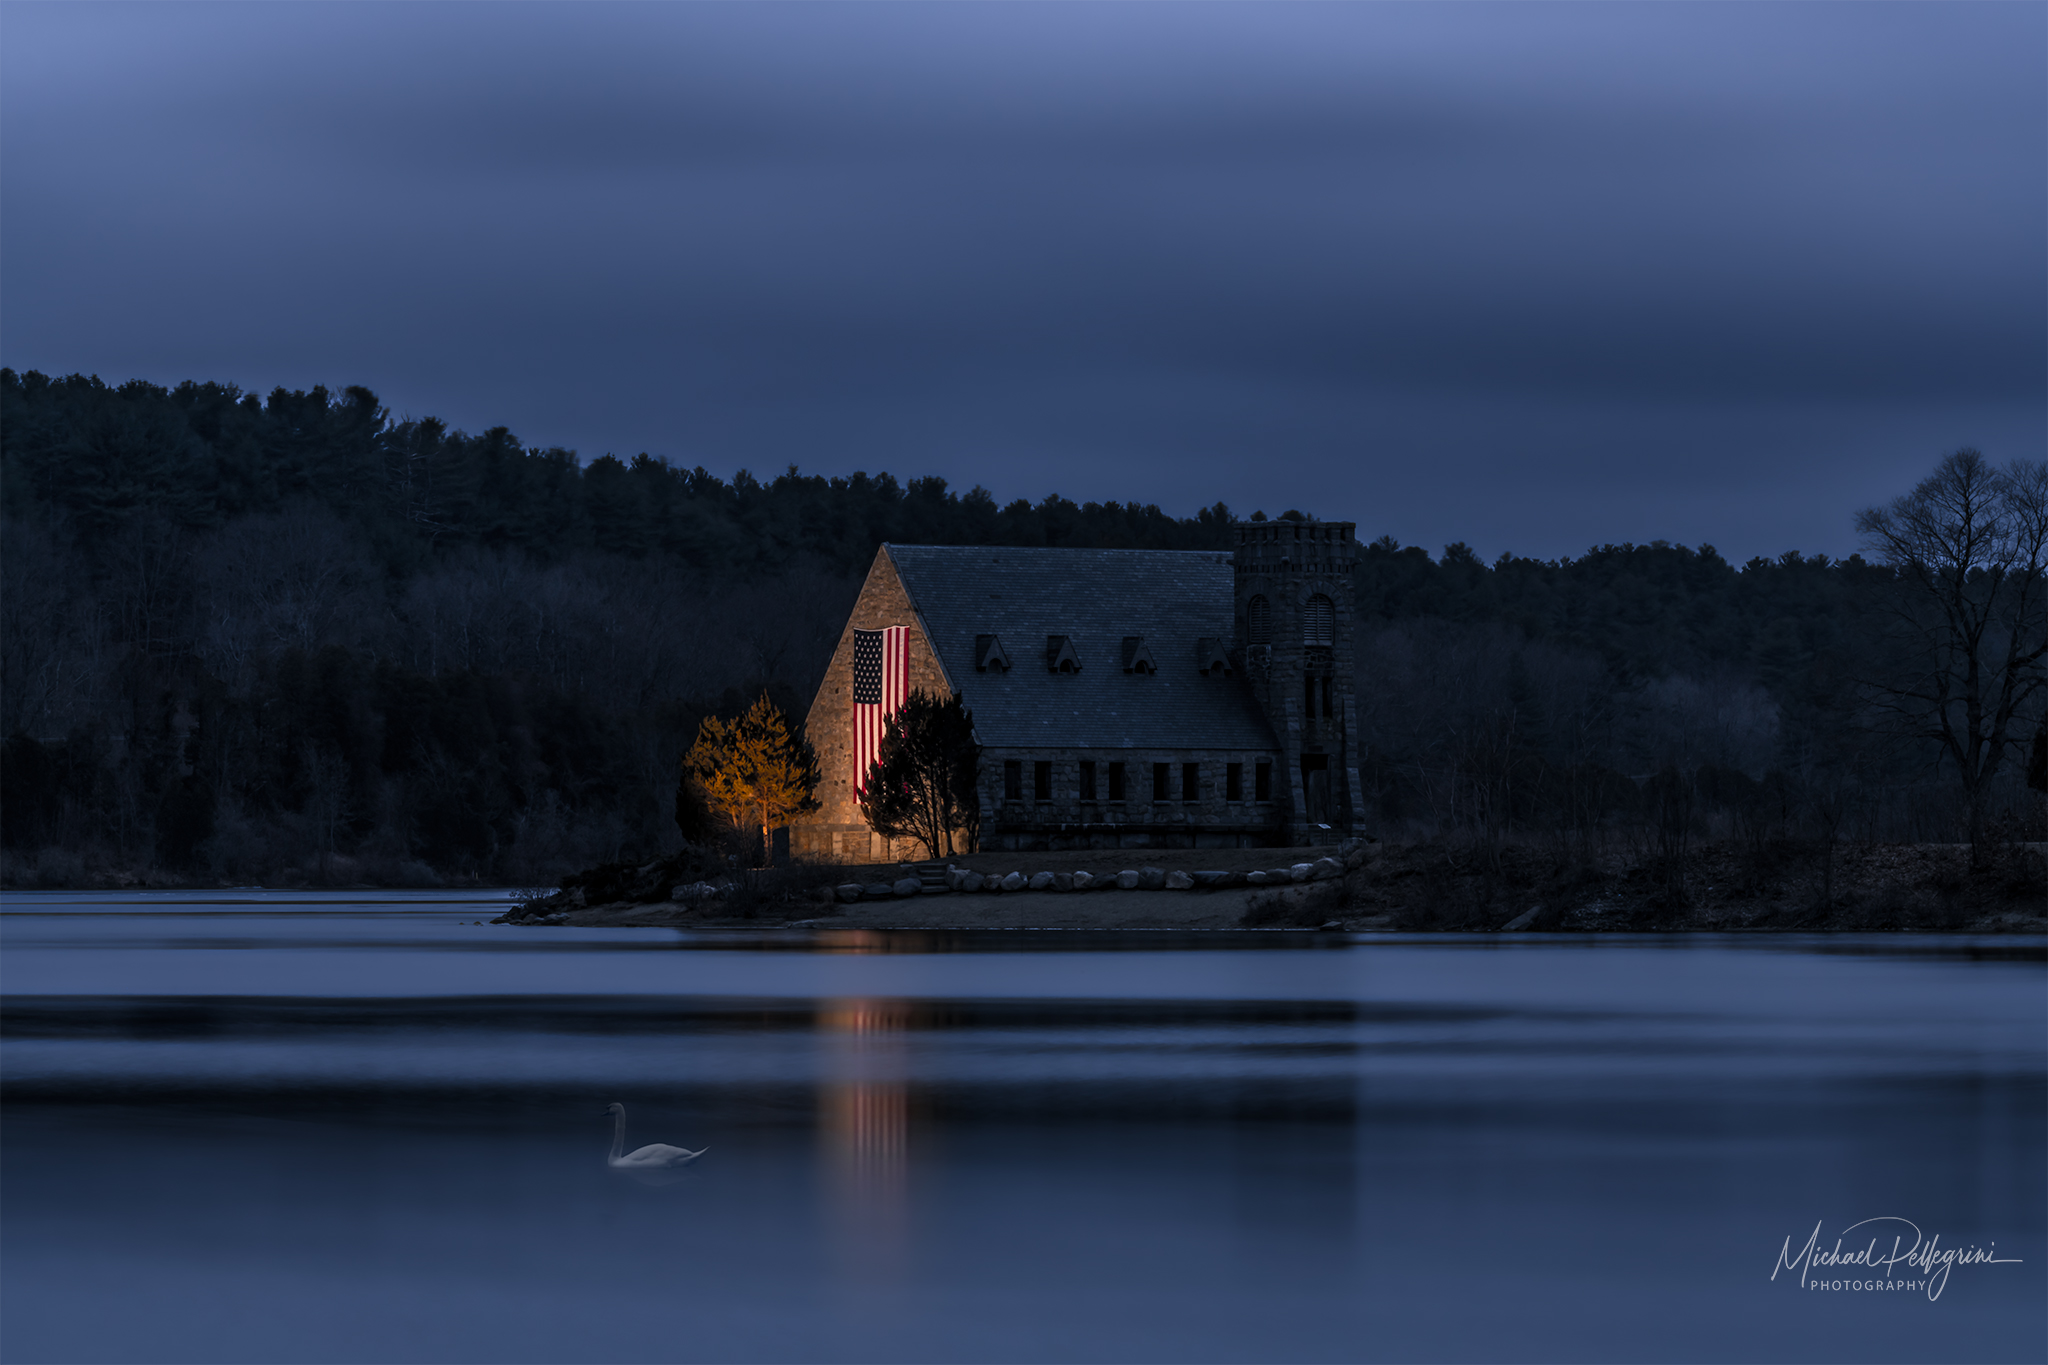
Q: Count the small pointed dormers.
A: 4